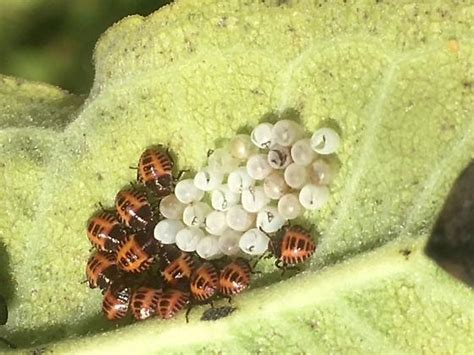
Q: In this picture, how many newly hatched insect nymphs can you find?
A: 12